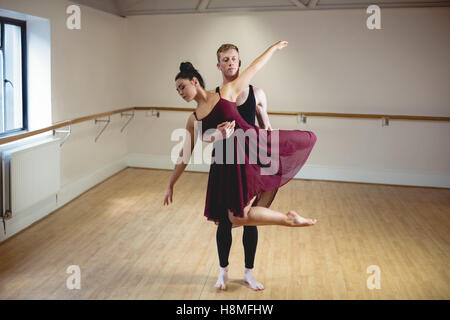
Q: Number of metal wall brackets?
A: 6